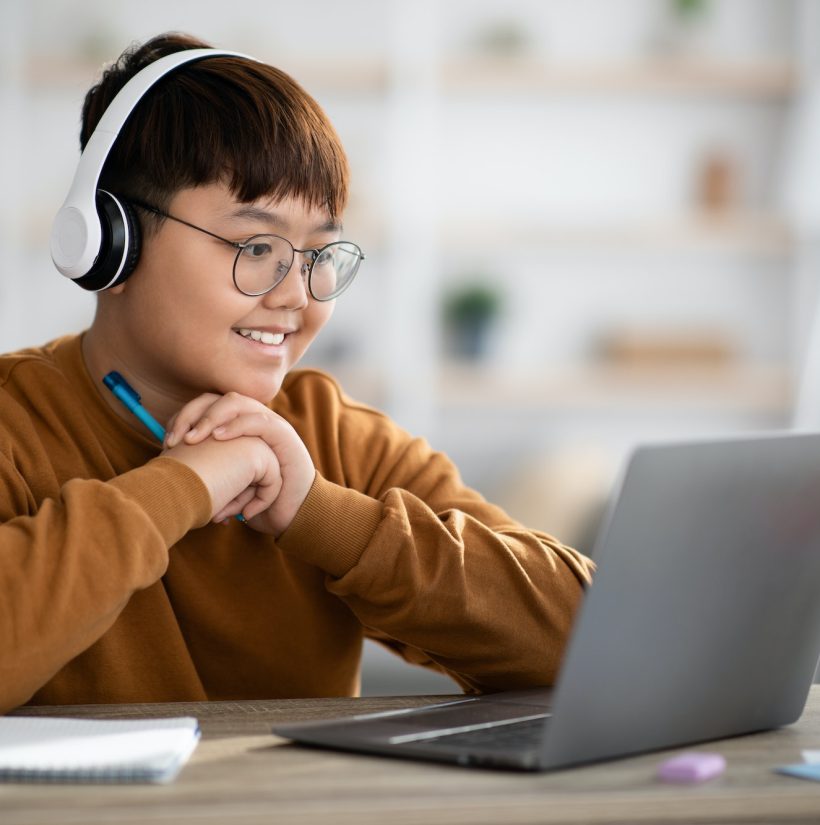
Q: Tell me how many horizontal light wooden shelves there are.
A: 3